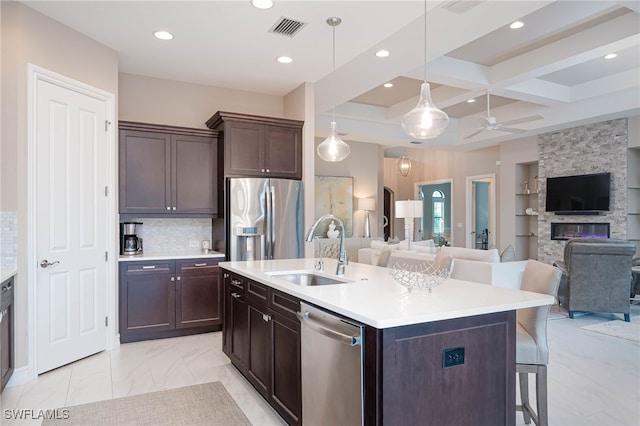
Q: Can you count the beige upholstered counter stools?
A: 3